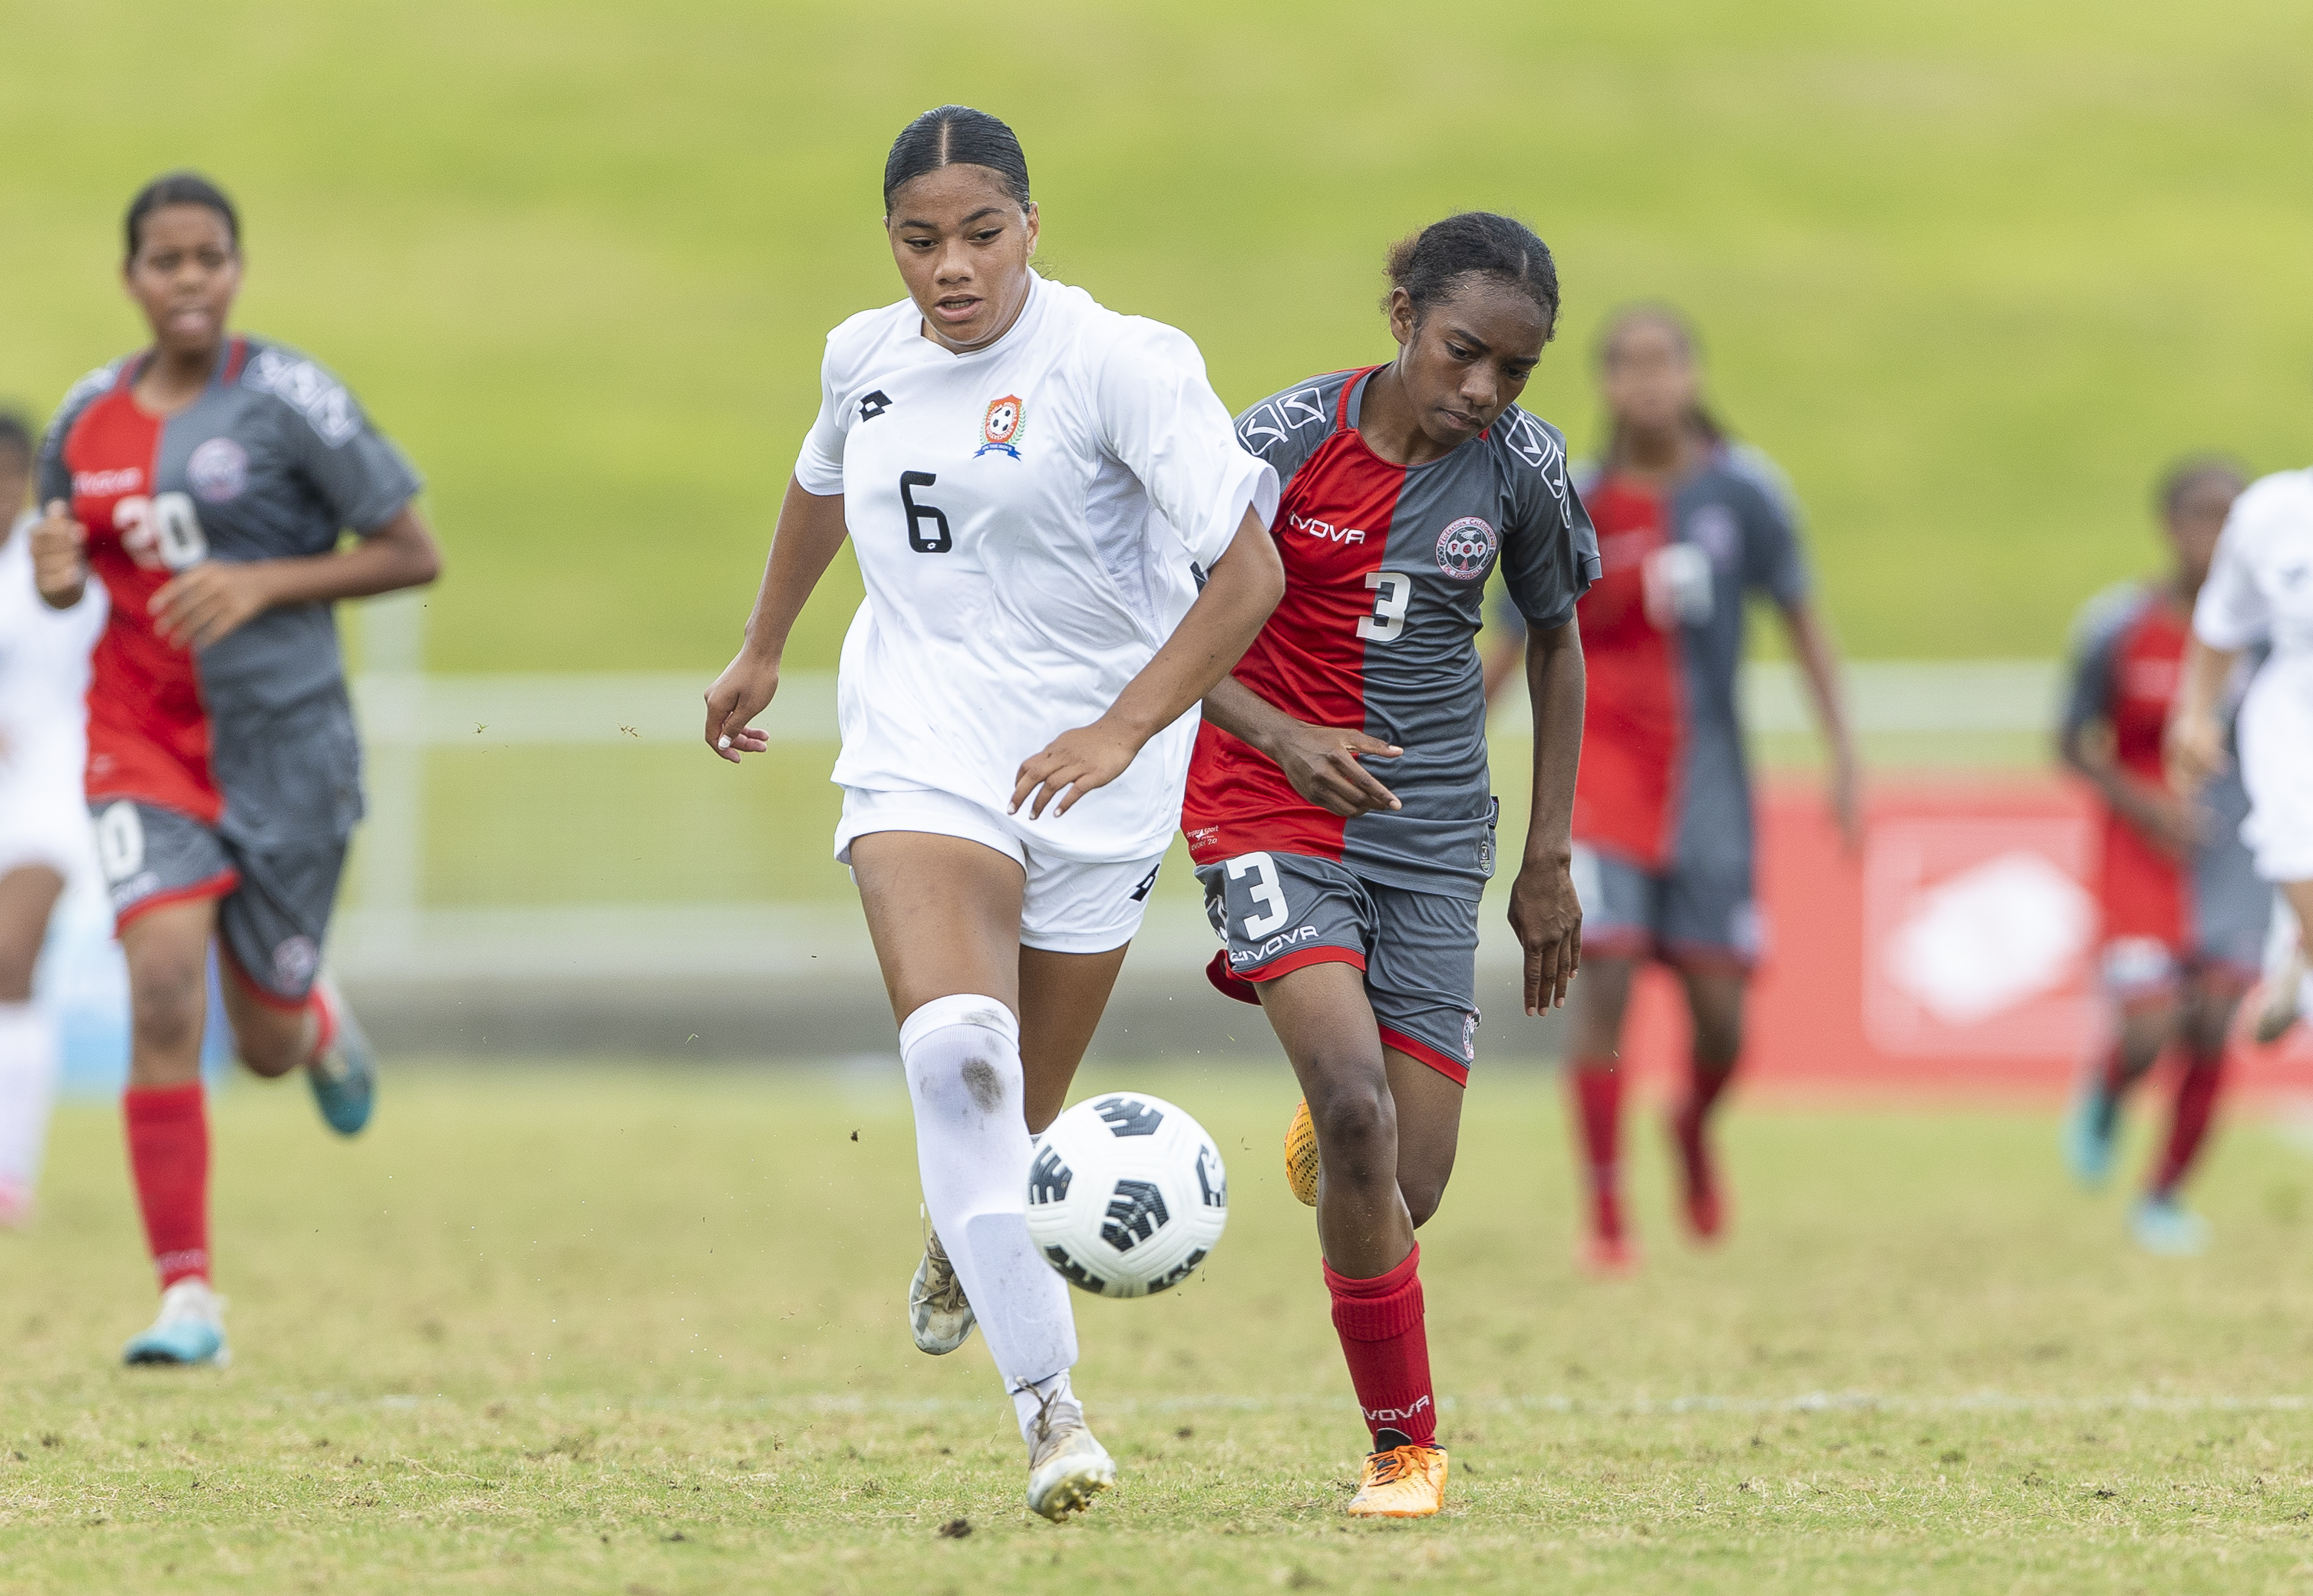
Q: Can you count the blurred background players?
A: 5